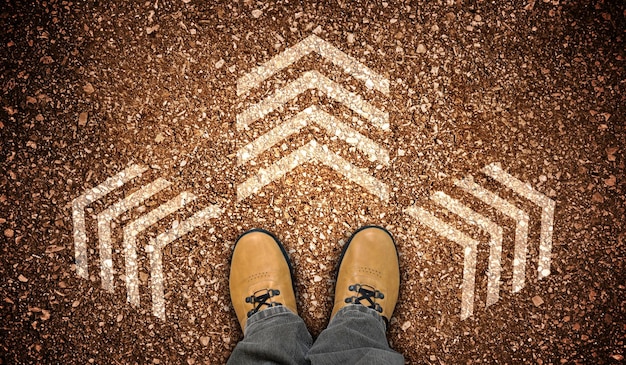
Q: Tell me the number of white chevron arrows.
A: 12